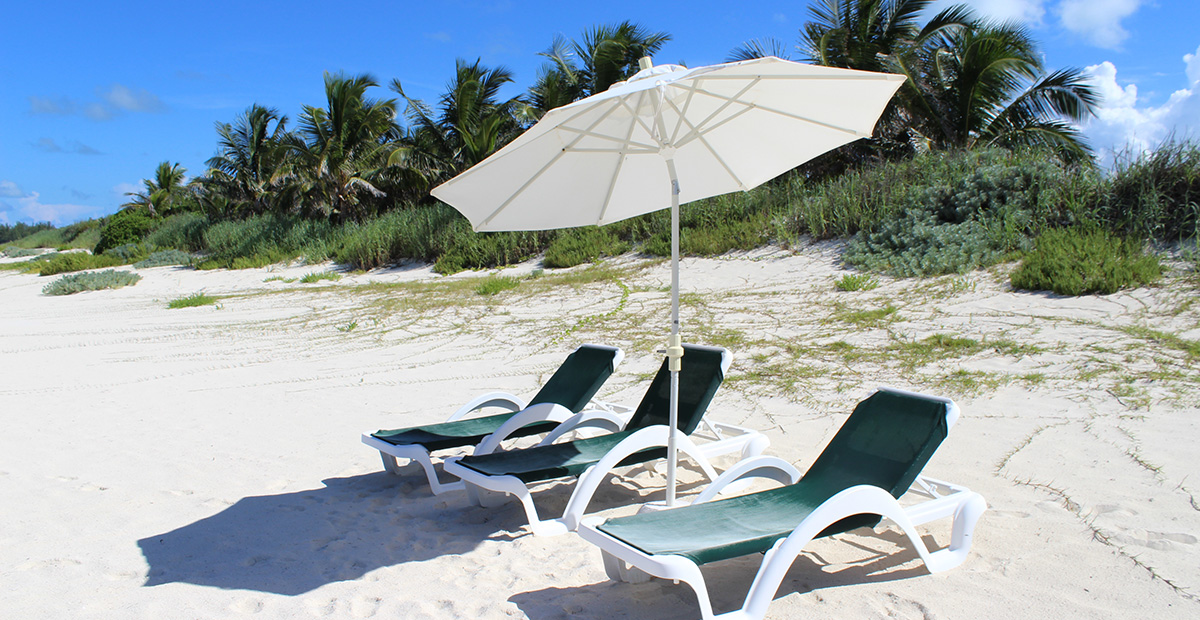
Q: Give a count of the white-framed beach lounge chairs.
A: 3